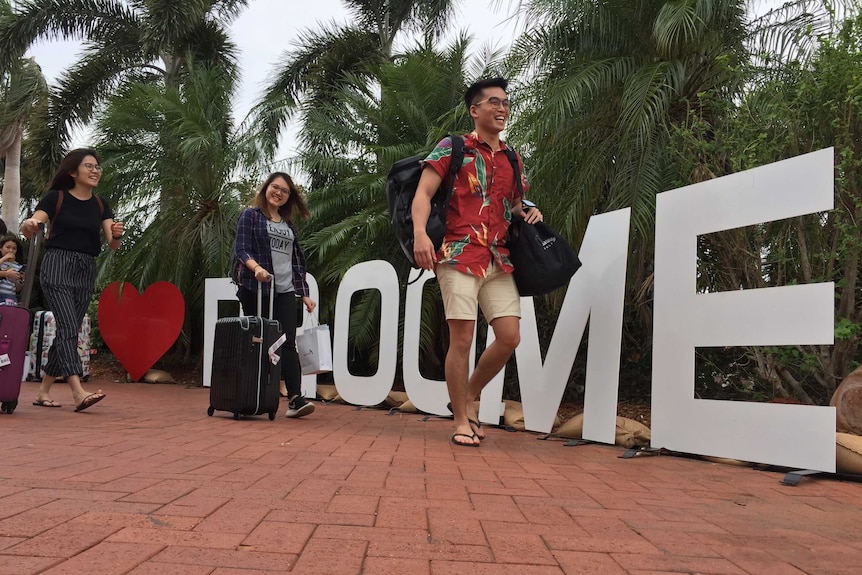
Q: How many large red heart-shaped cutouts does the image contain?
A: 1